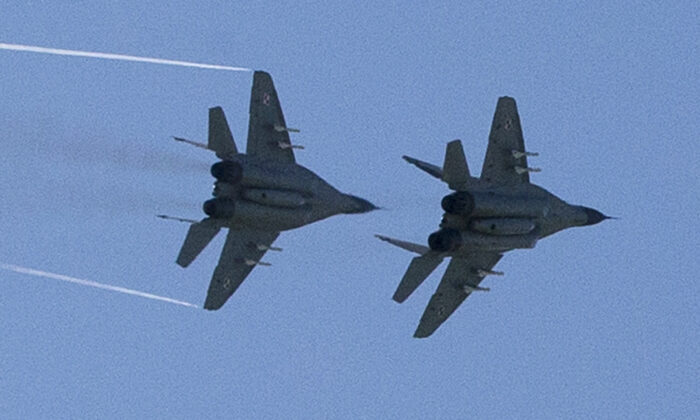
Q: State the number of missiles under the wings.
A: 8